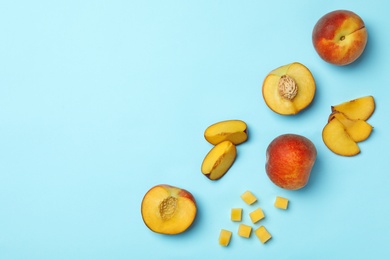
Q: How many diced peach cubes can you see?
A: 7